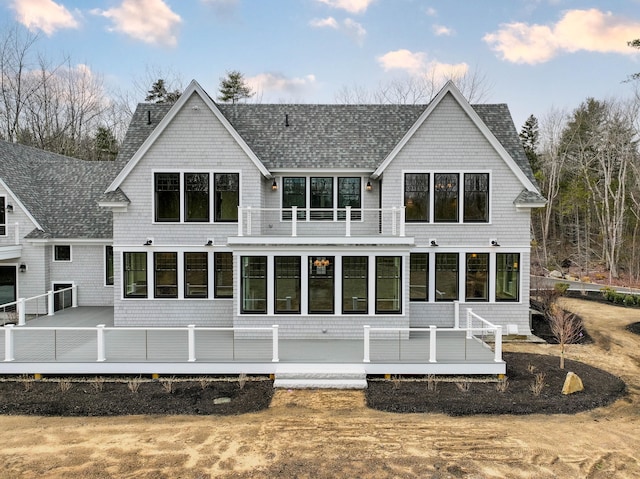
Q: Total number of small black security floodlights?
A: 4